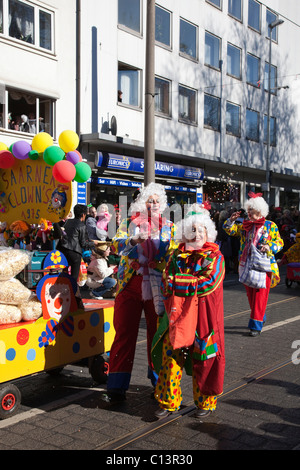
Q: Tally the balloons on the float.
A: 12